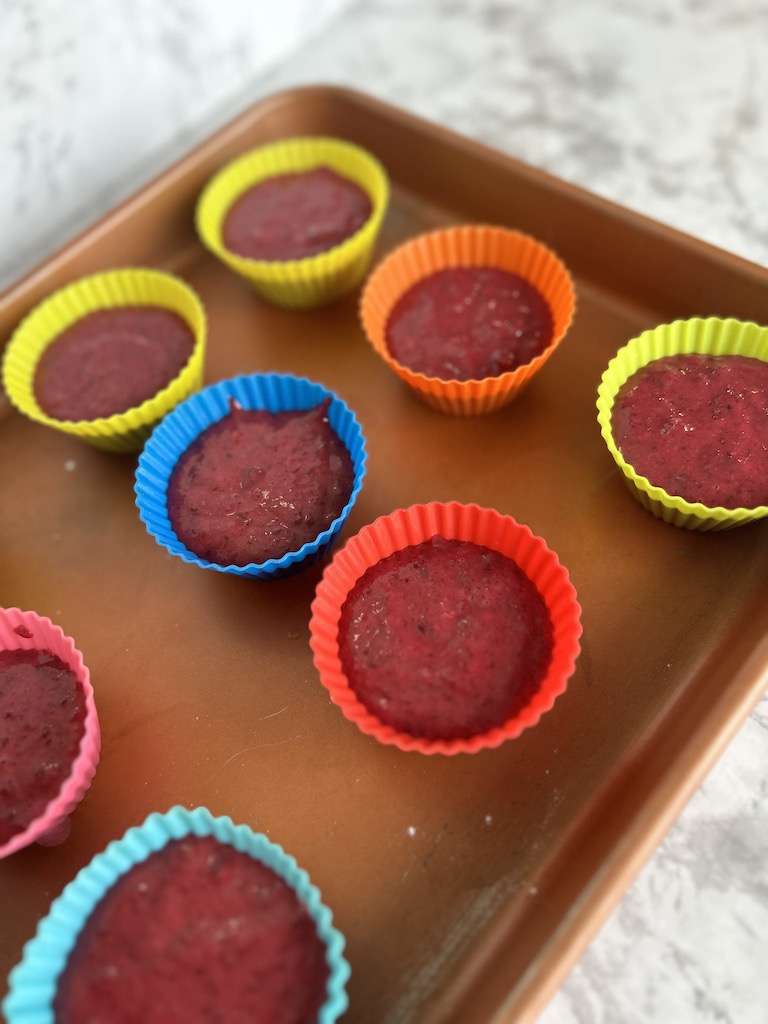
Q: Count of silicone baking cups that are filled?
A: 8